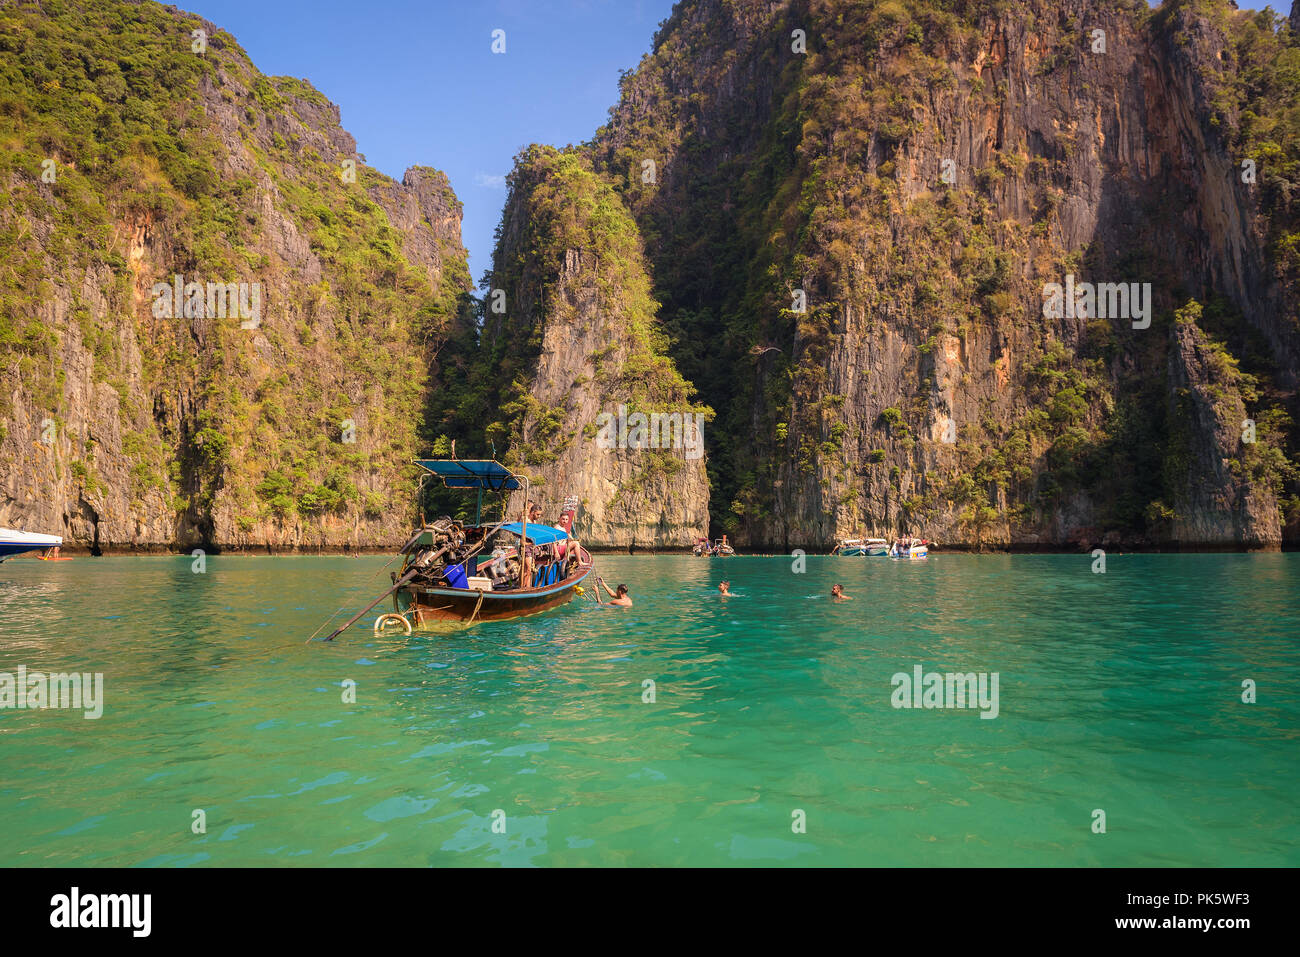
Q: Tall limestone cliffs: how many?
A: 3